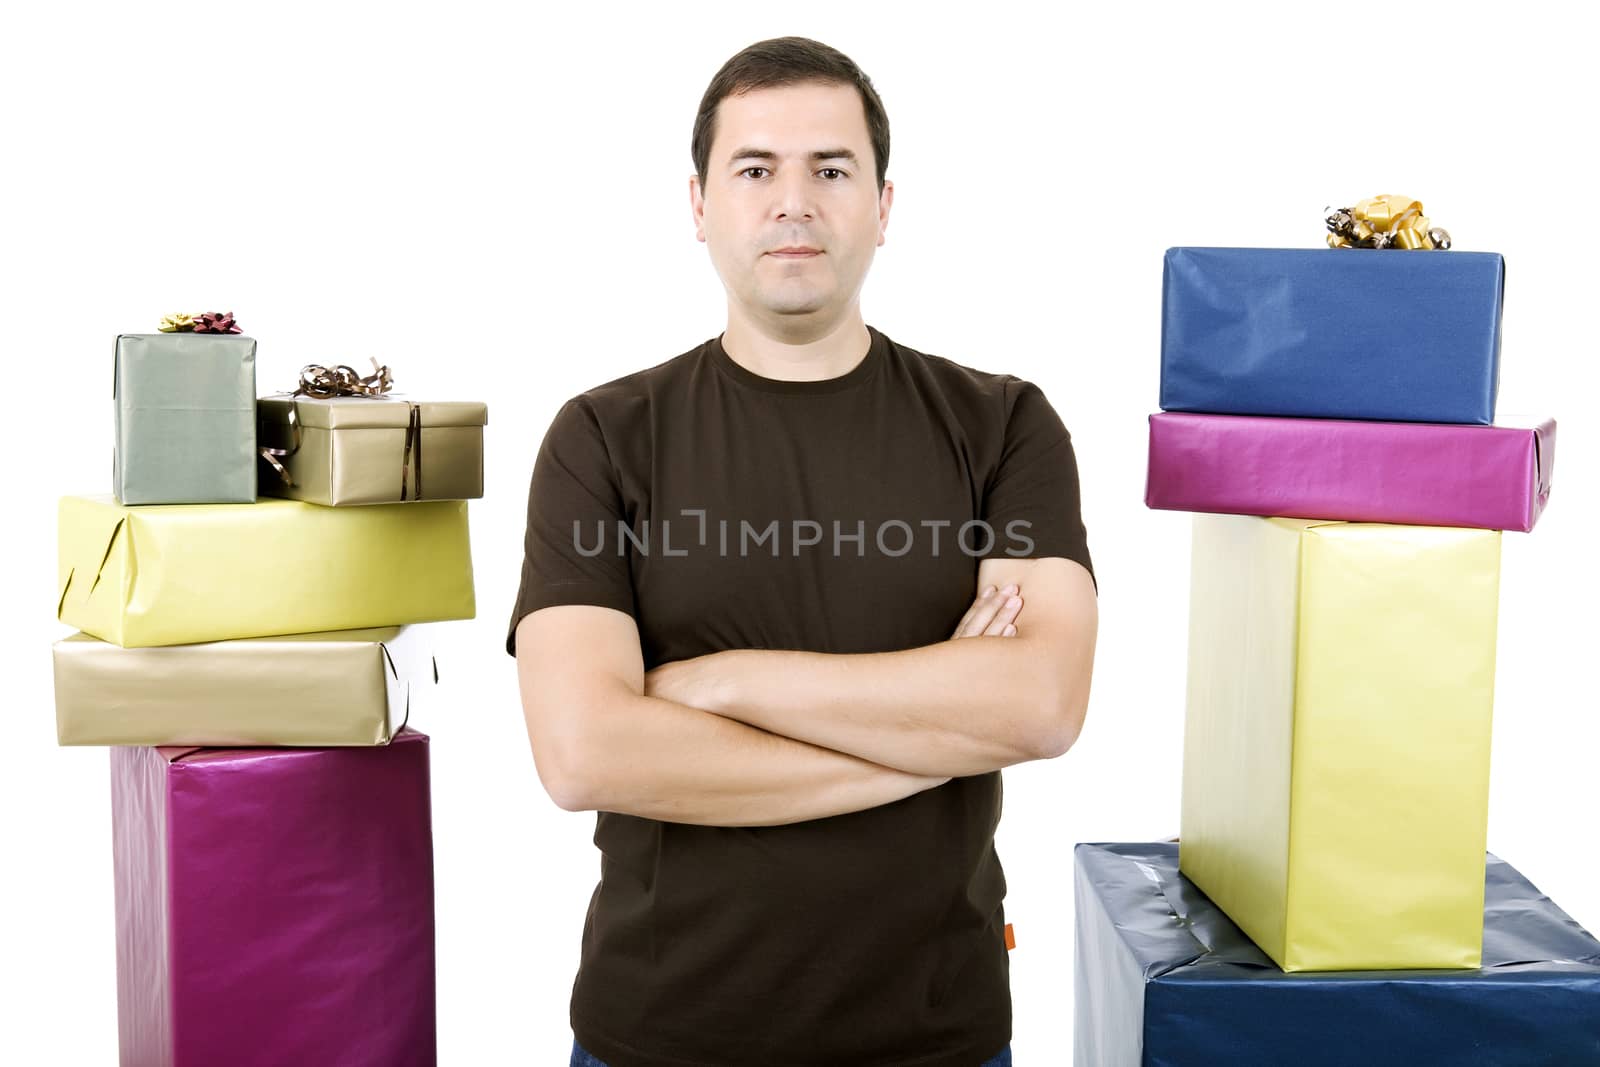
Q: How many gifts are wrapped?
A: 9